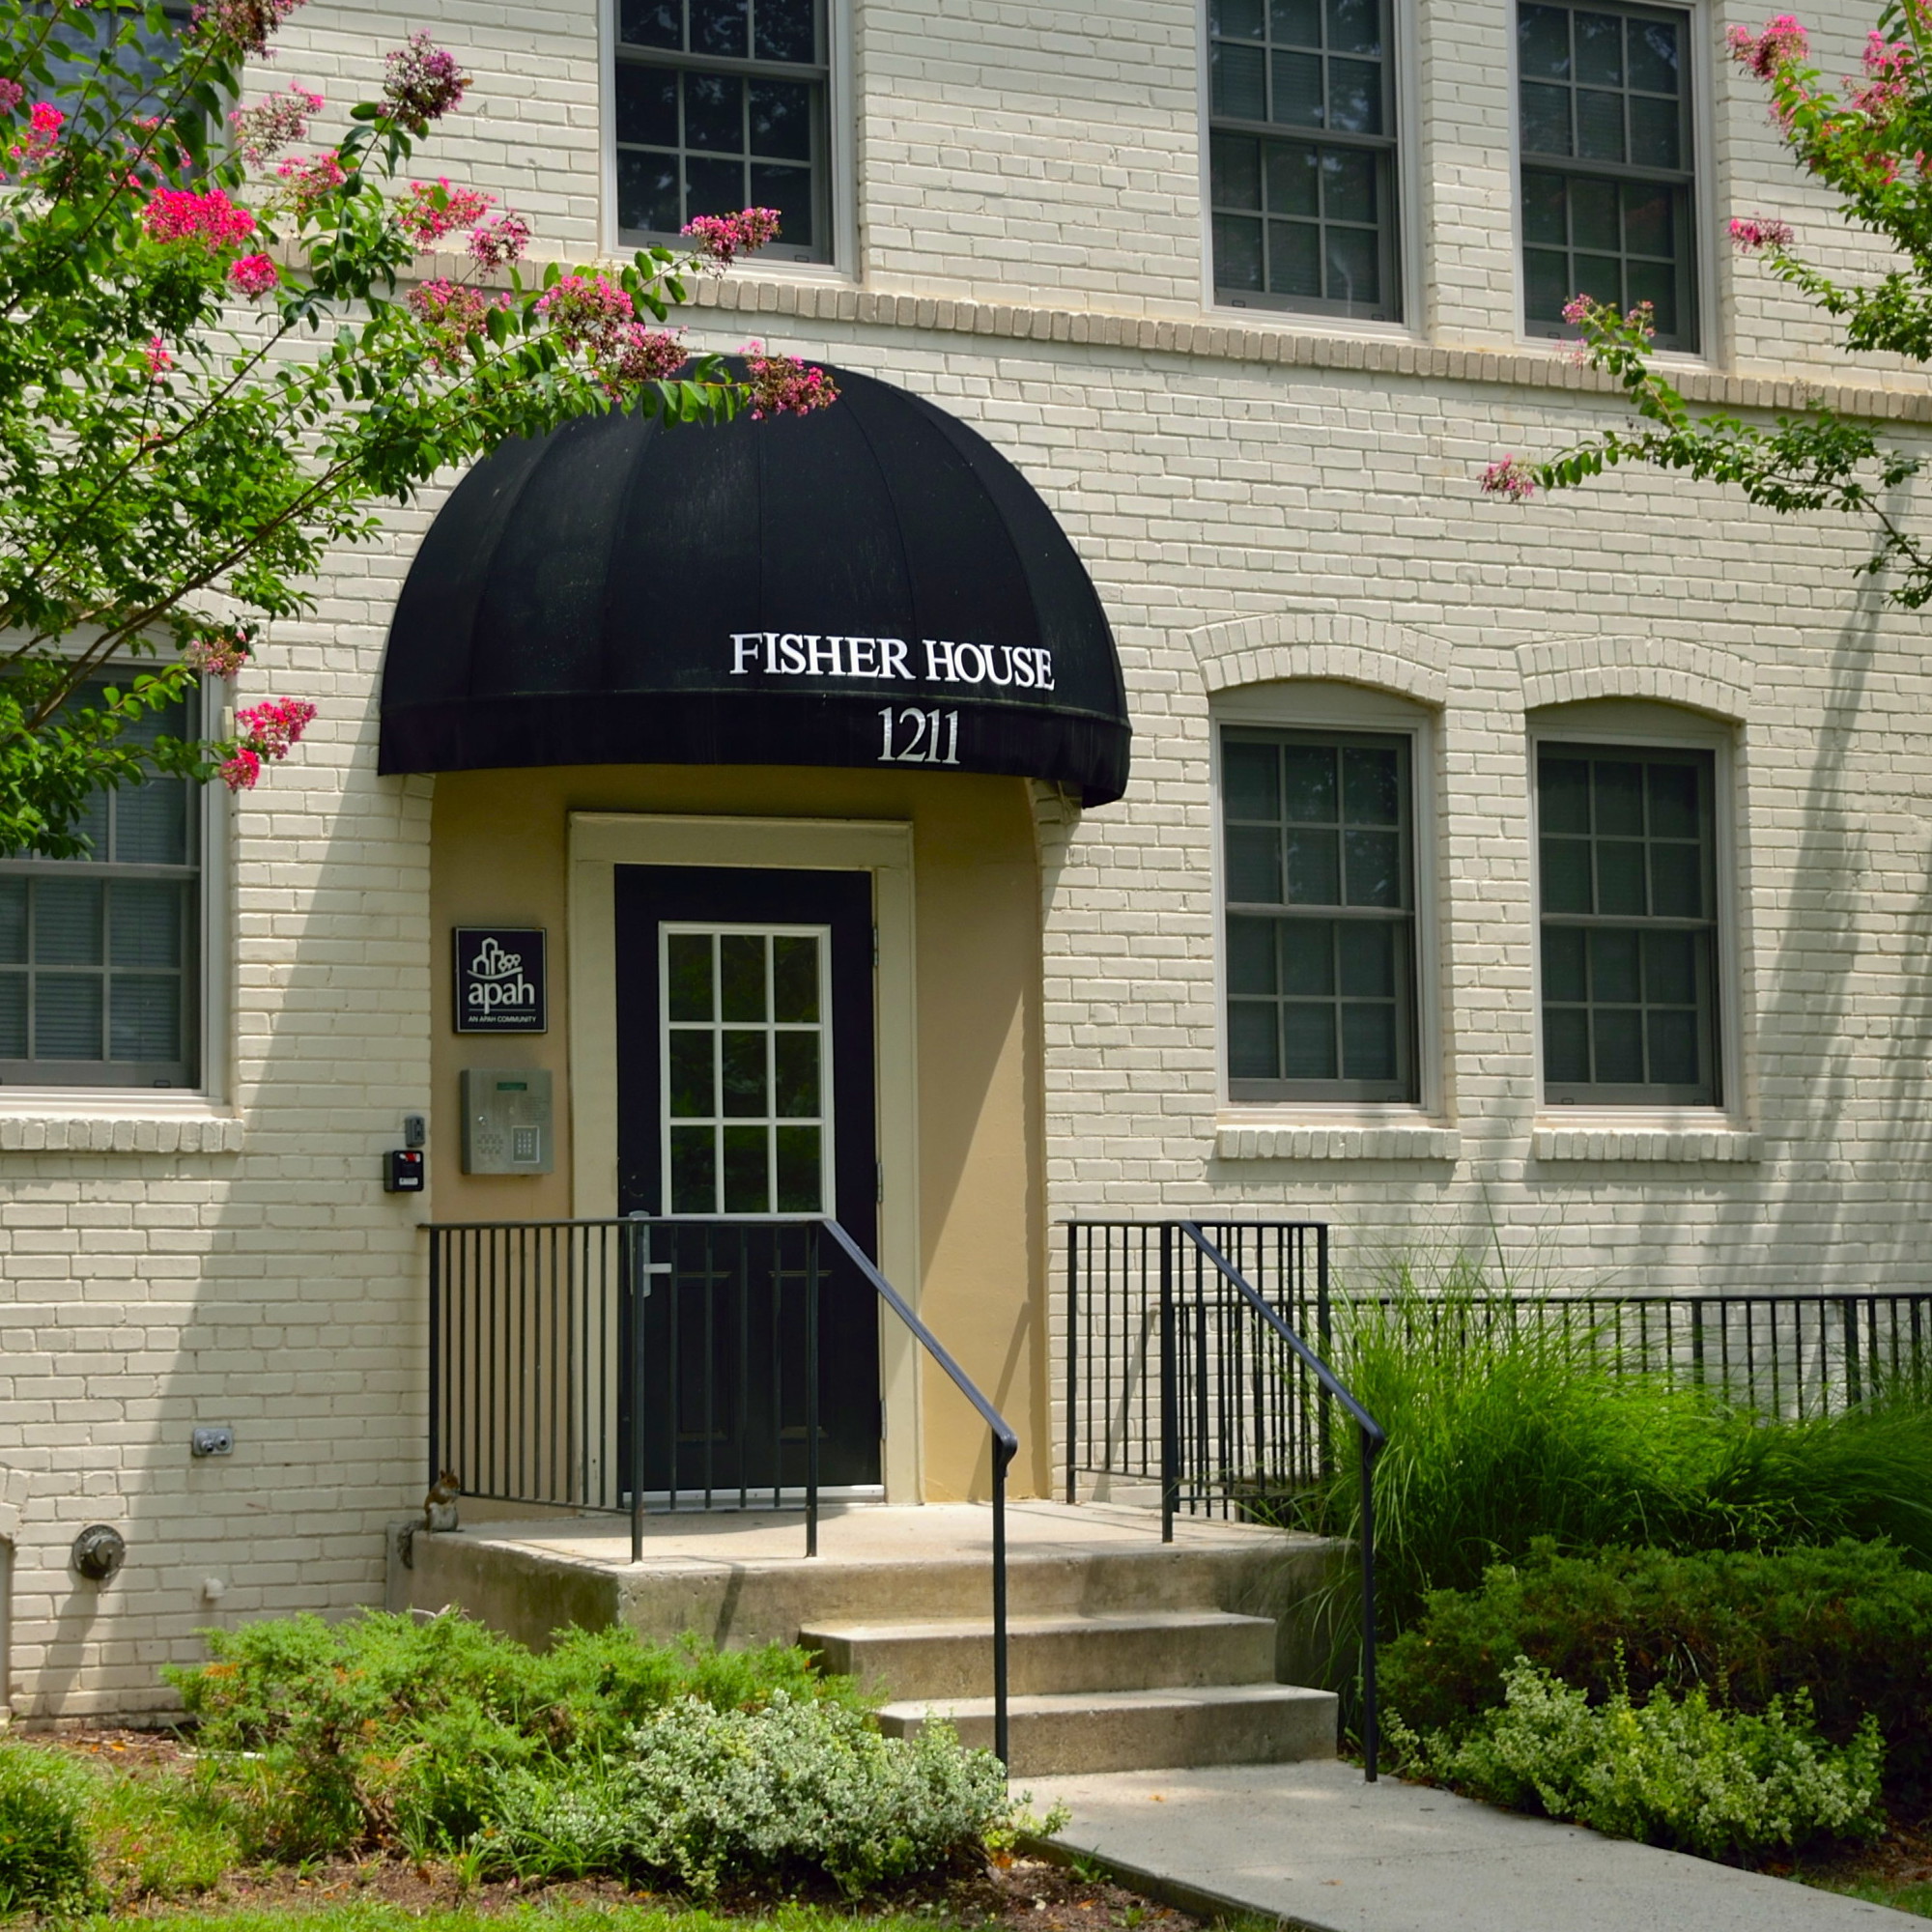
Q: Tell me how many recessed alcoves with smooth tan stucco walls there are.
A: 1